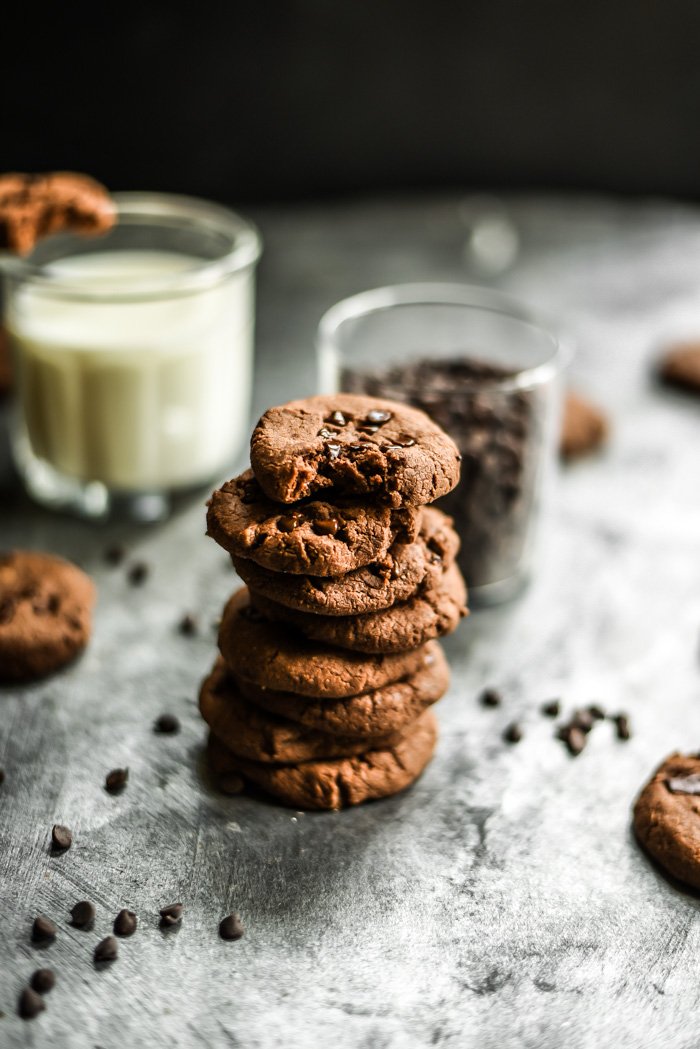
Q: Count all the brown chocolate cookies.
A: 14